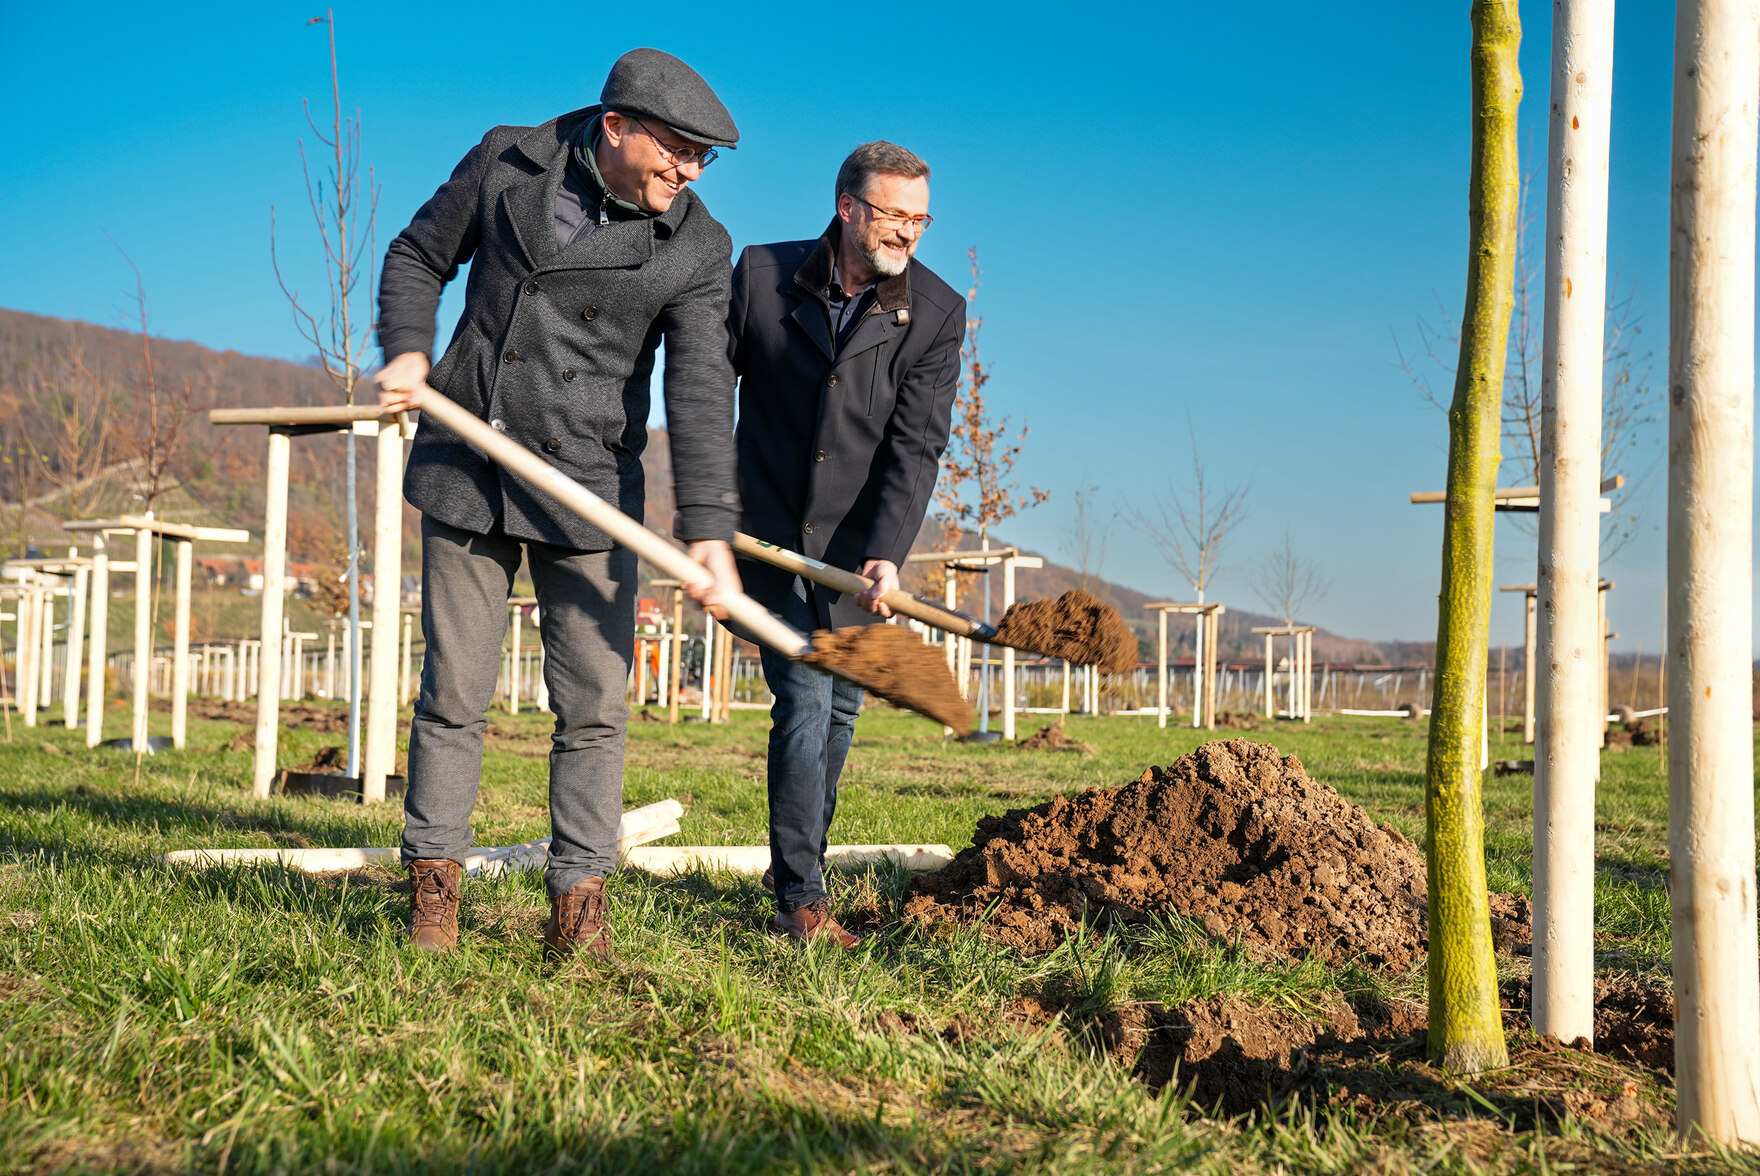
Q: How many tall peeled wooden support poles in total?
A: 2